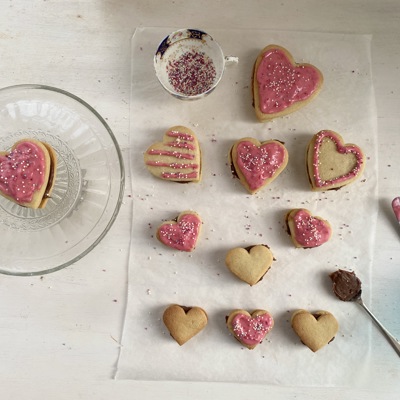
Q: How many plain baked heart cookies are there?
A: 3